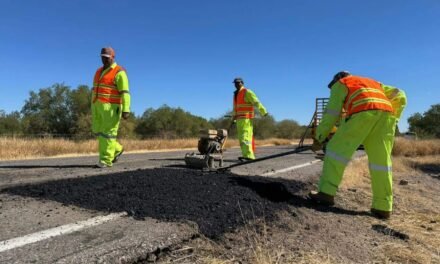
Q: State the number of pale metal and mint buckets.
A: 0